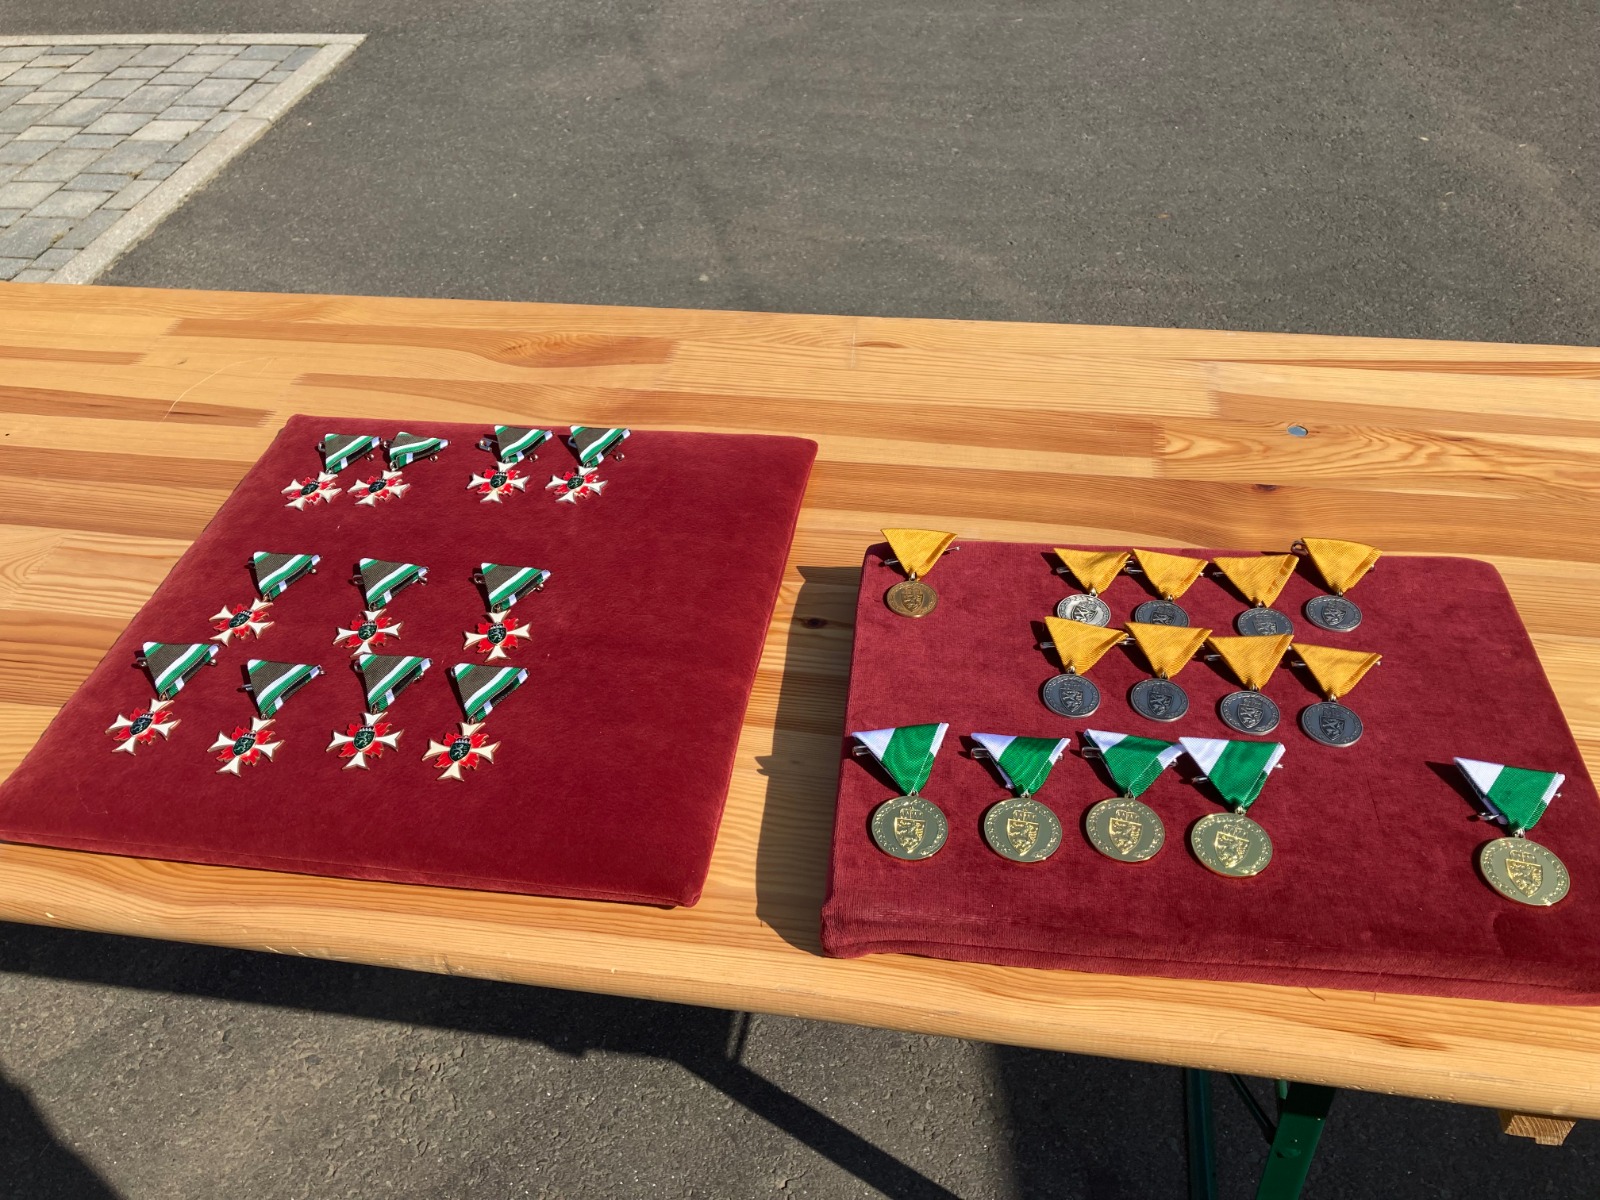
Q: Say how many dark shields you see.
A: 11